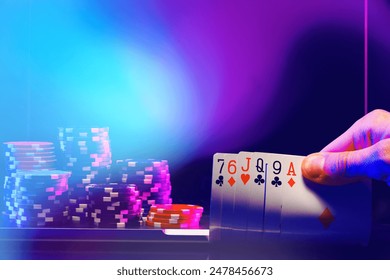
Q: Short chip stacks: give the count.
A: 1